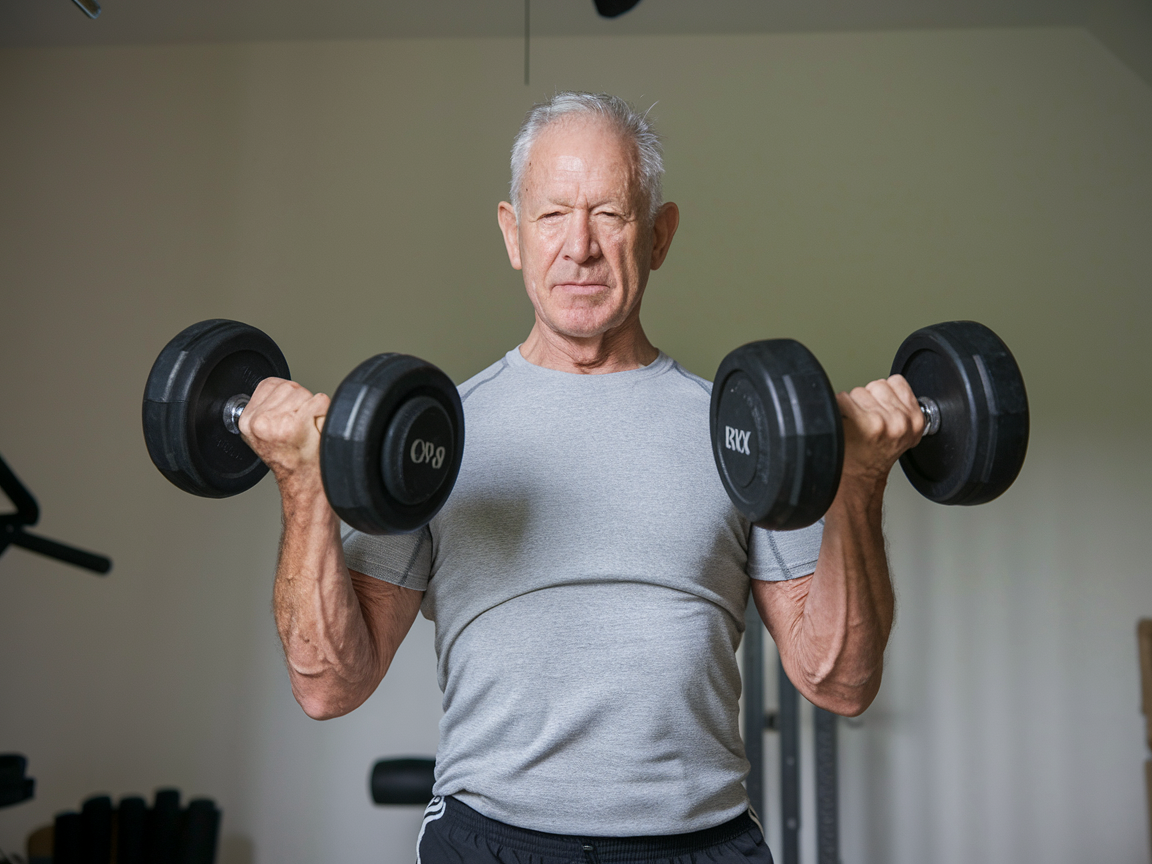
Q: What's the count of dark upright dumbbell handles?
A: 5